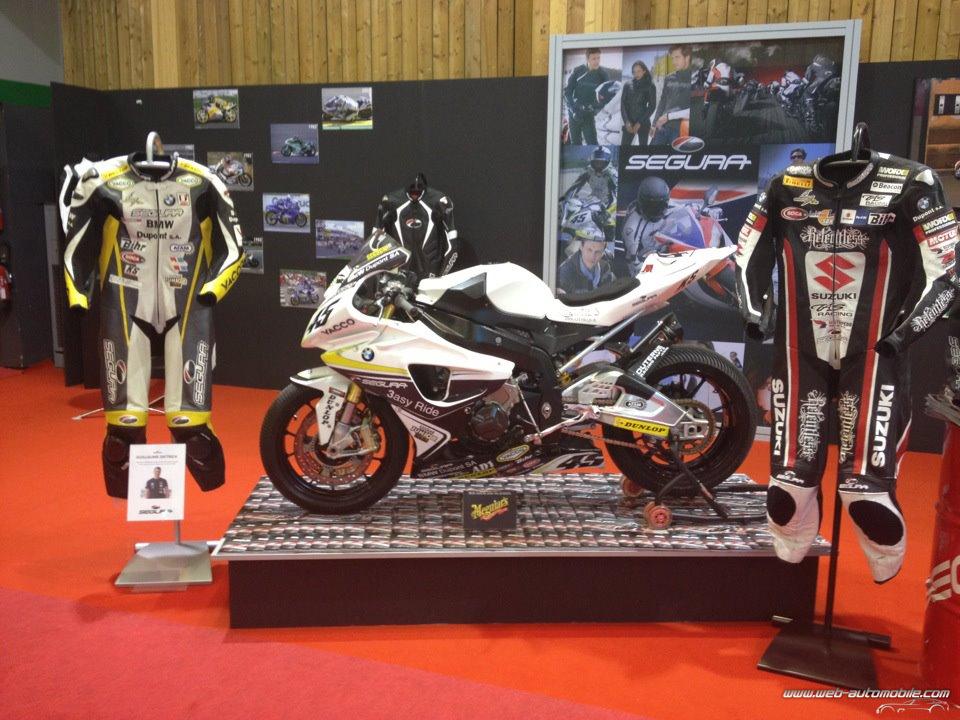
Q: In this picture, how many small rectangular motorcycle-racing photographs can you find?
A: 9